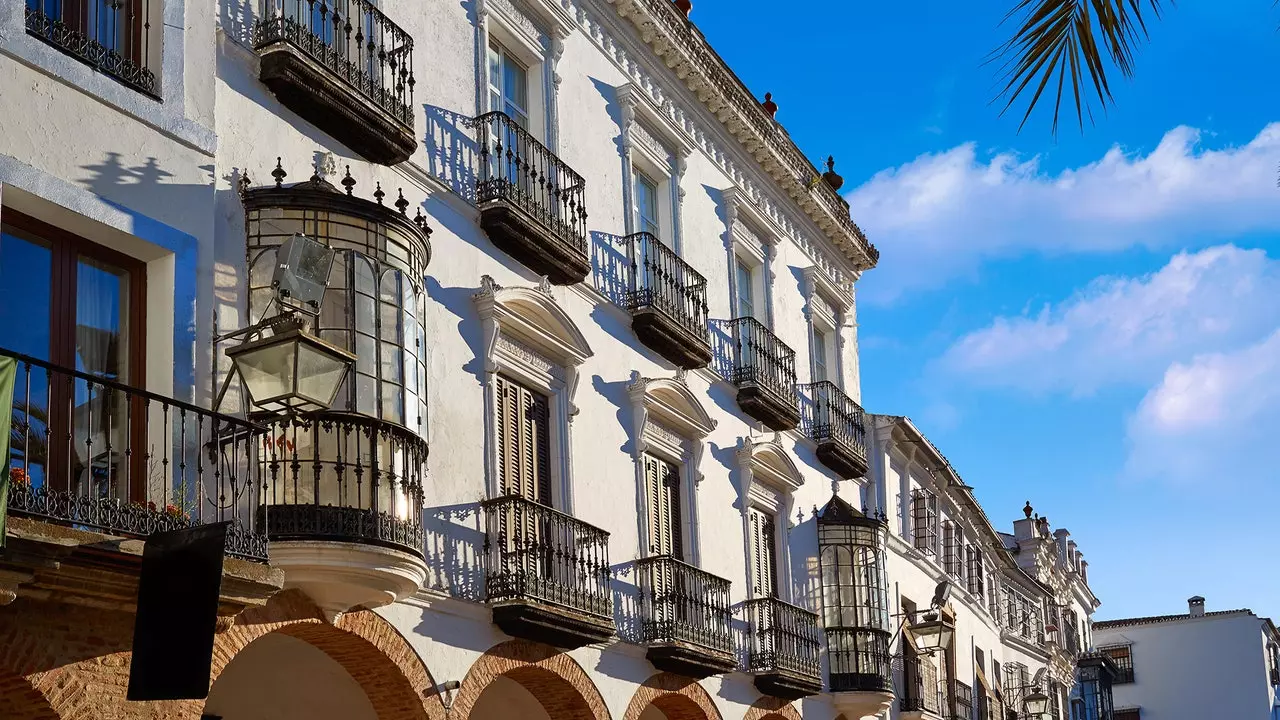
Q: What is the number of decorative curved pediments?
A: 3